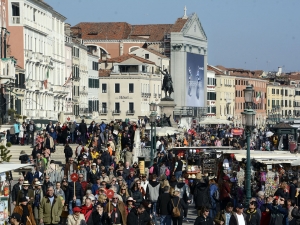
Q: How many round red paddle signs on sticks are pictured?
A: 2